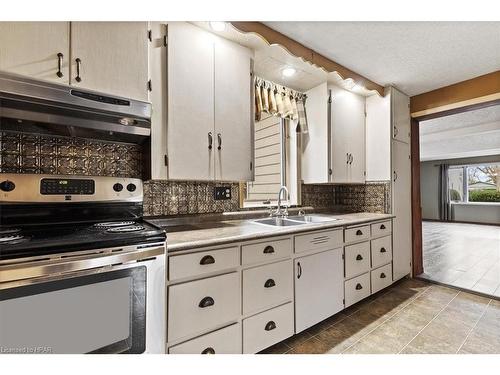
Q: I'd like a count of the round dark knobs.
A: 3